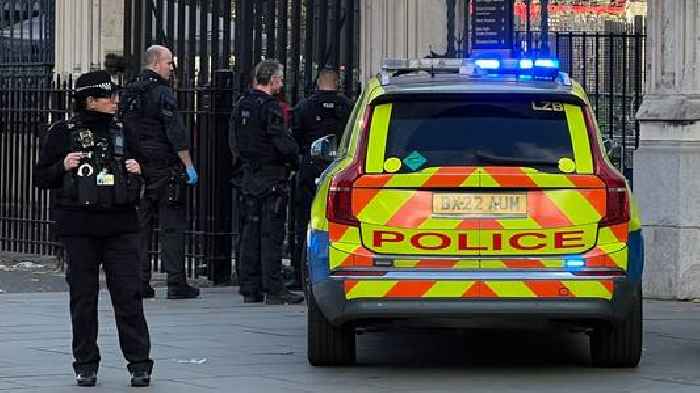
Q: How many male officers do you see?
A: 3